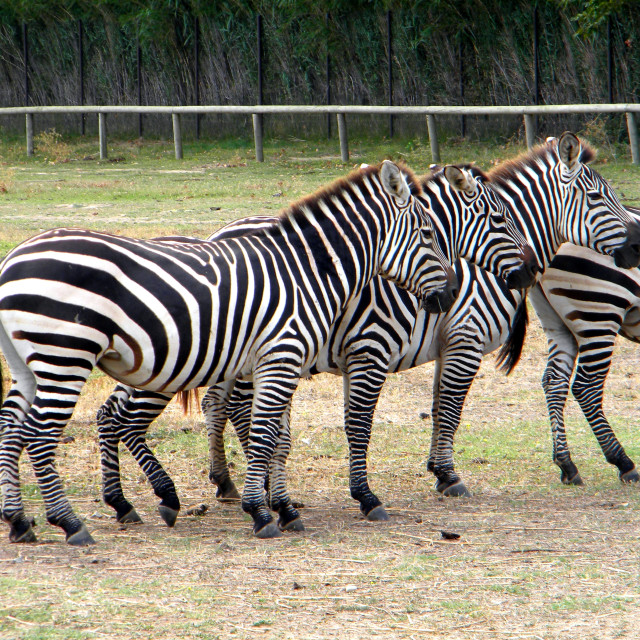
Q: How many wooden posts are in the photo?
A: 8